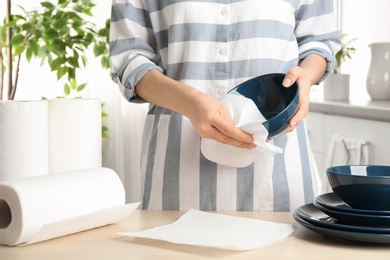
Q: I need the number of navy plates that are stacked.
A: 4